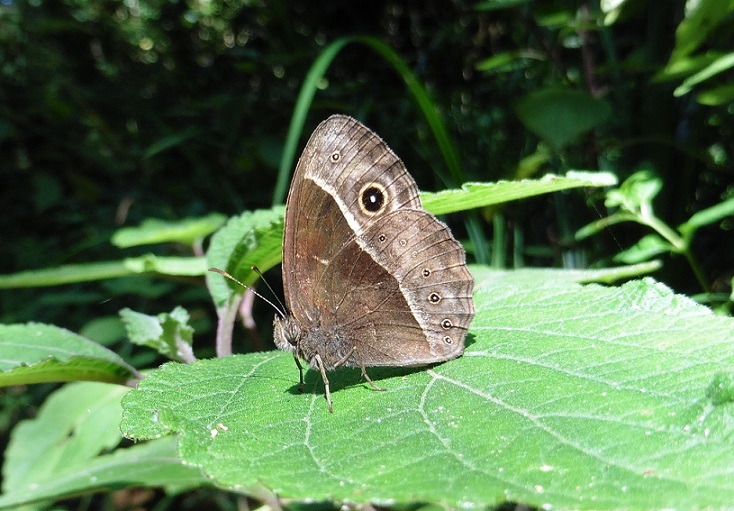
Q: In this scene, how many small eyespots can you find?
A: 8